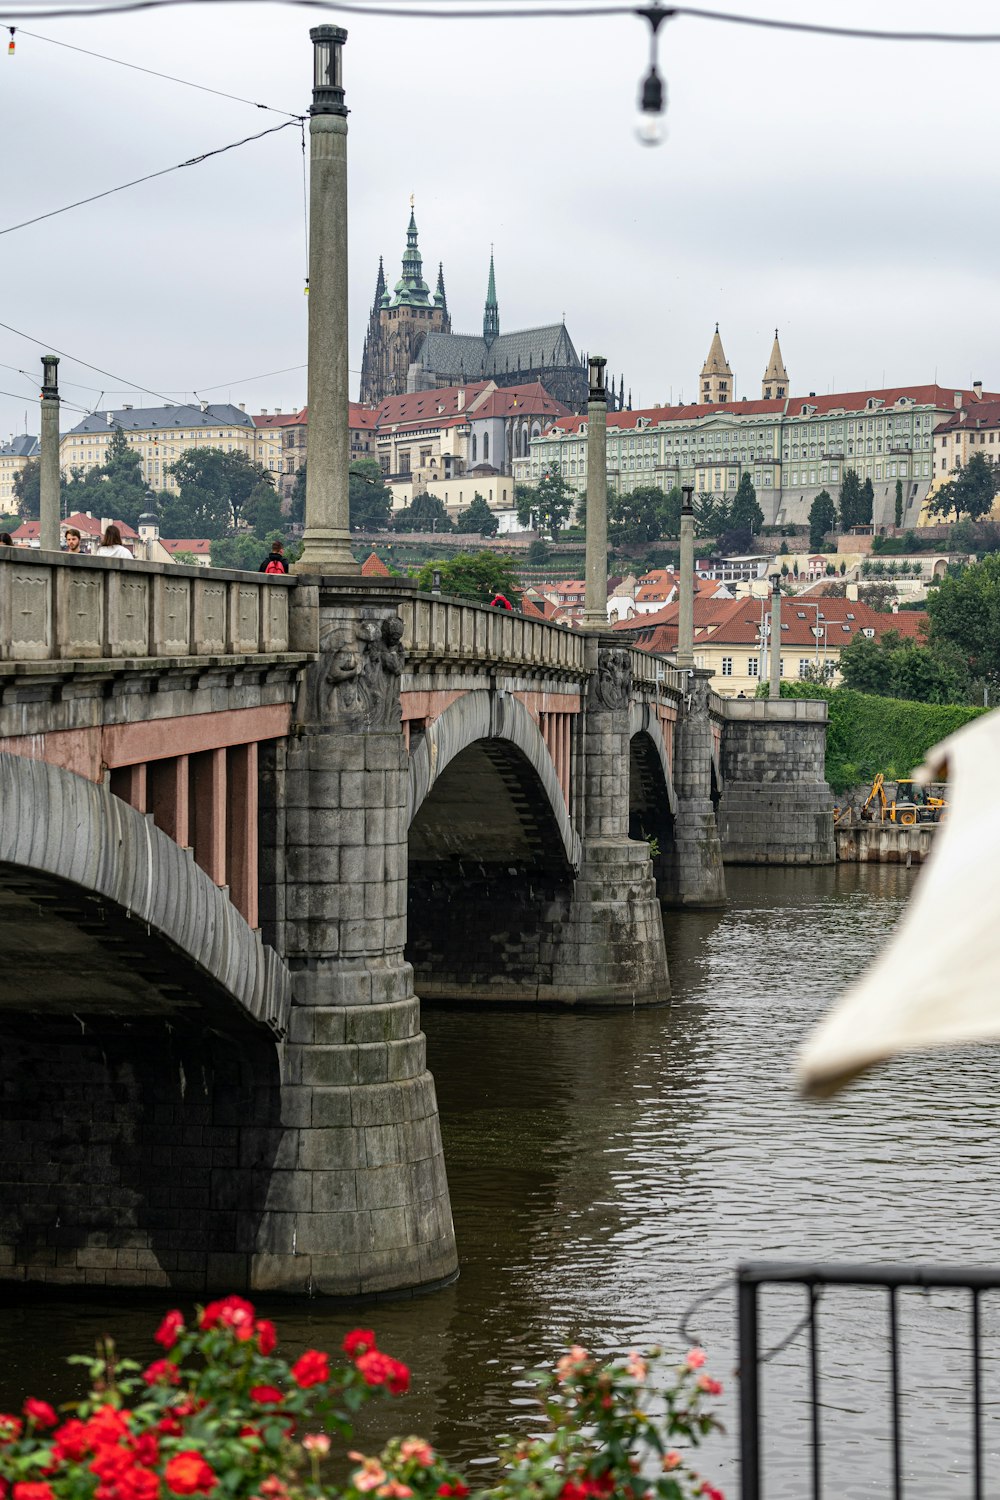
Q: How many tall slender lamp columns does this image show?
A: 5